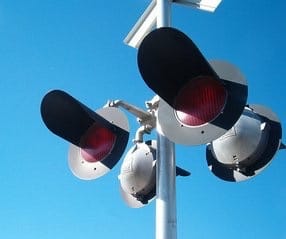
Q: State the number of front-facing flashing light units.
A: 2